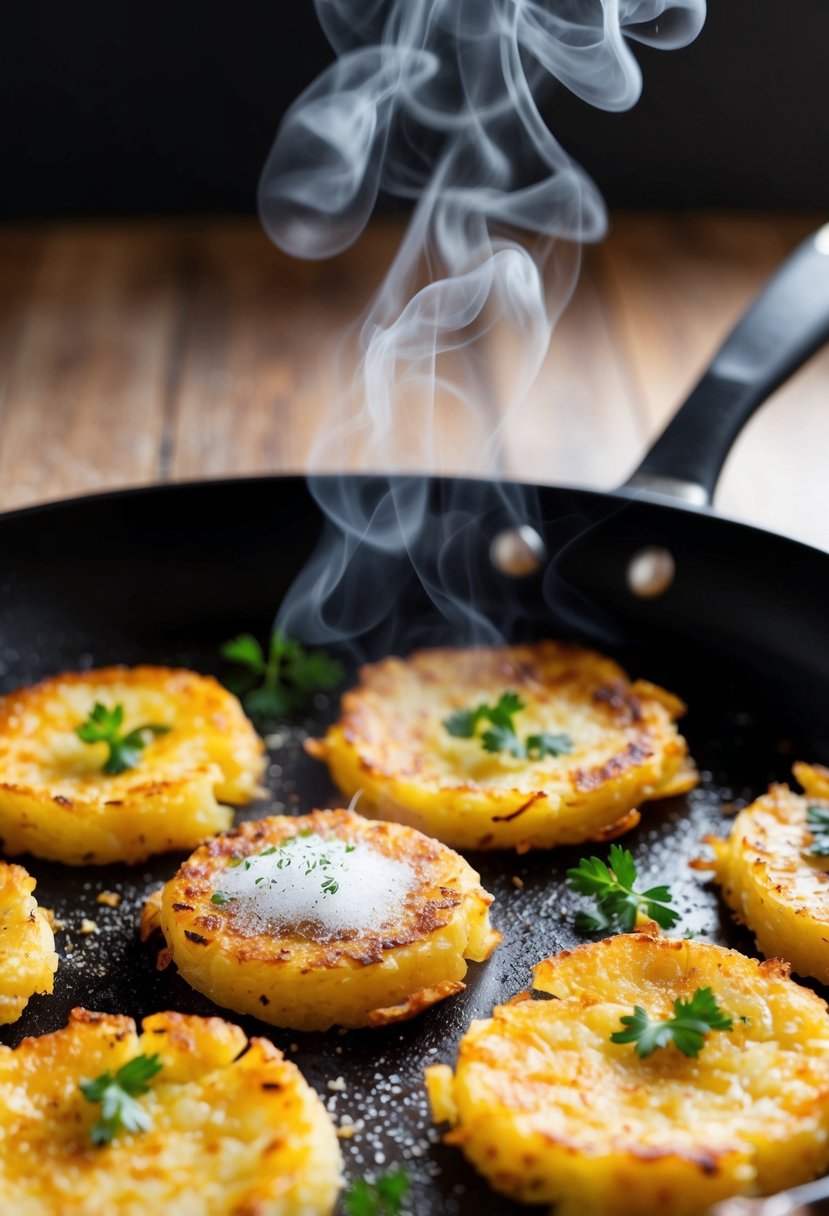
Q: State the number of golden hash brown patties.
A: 7